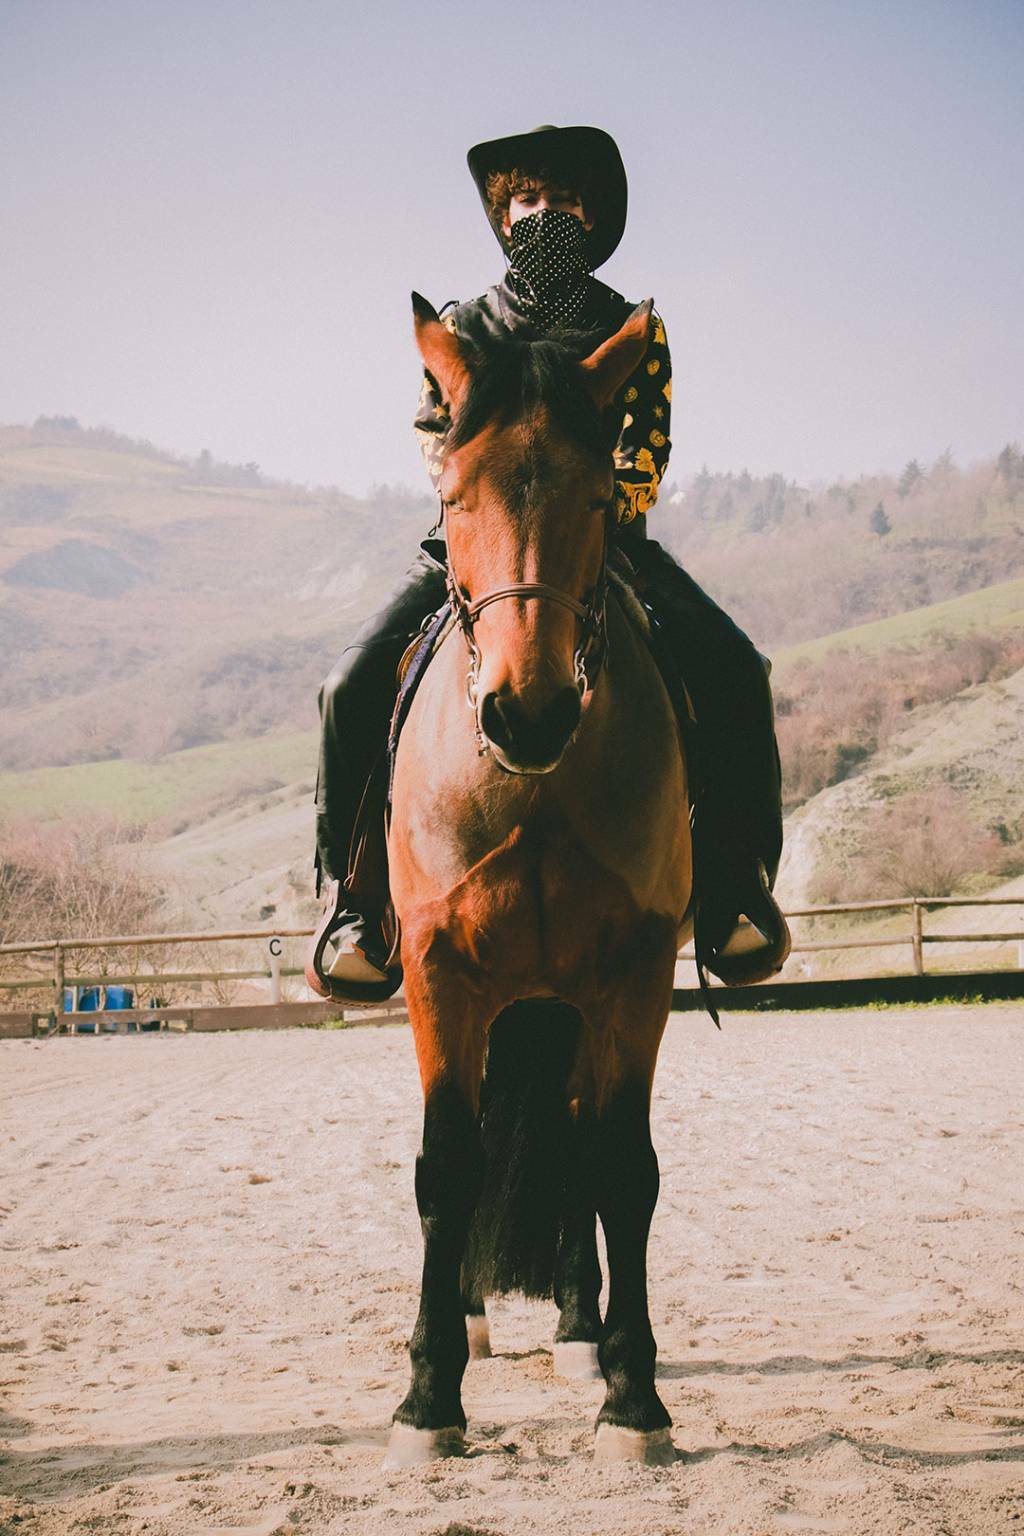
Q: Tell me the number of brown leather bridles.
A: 1